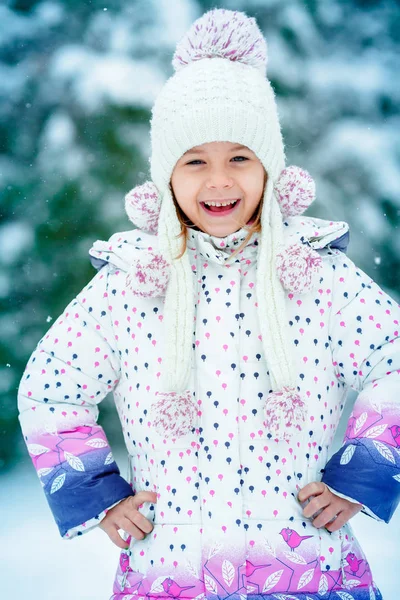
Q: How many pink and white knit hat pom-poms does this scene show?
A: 7